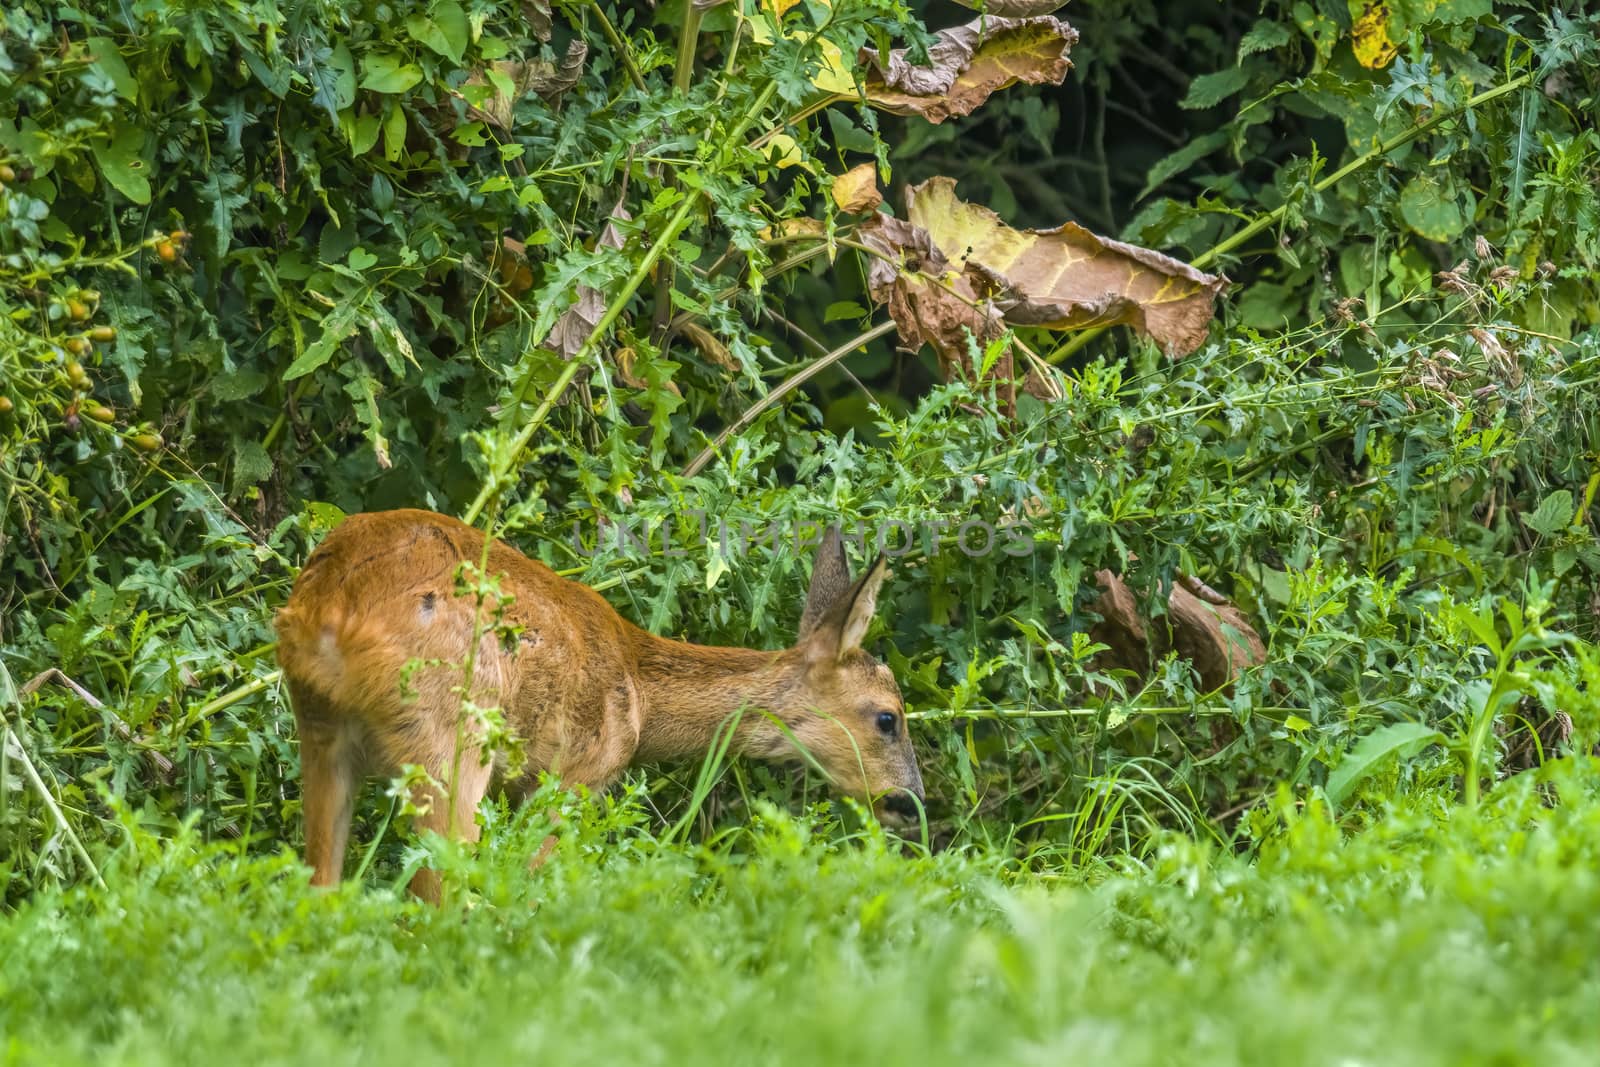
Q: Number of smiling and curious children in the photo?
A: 0